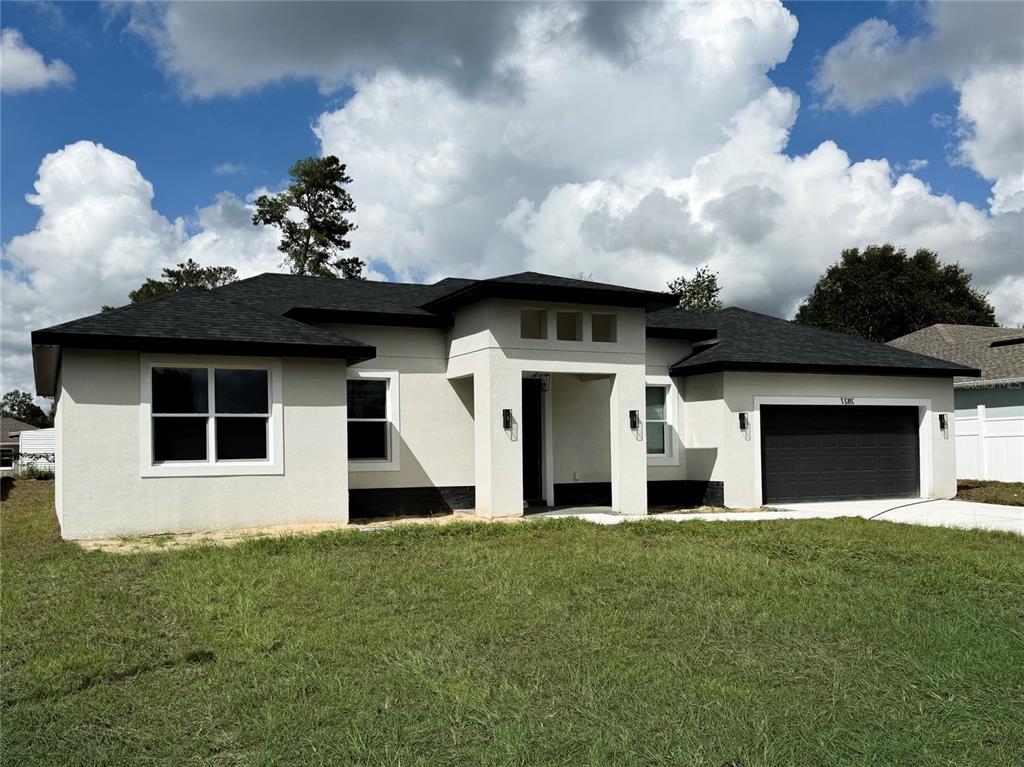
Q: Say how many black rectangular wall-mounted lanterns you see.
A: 4